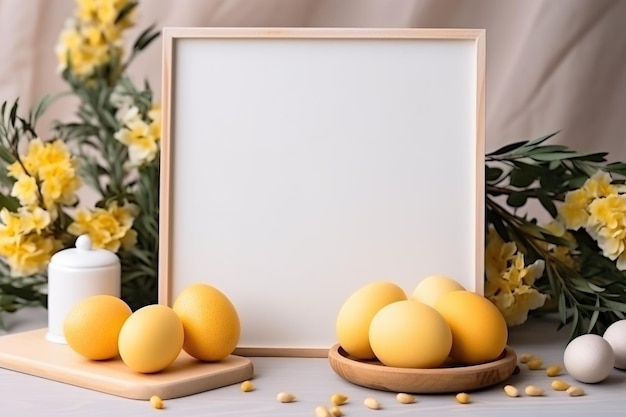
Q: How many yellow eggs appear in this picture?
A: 7